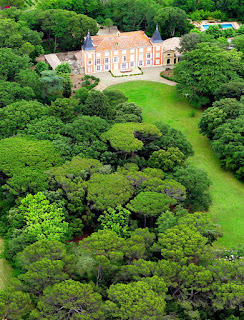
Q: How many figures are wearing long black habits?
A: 0